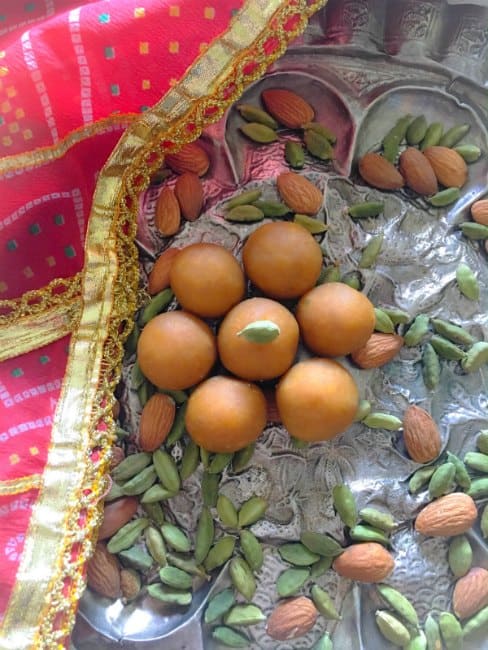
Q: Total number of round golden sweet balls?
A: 7